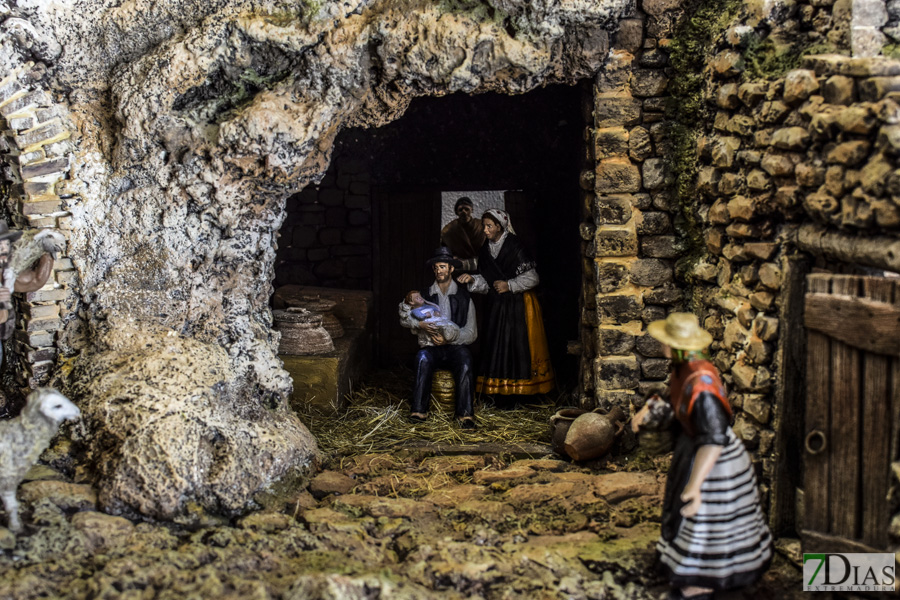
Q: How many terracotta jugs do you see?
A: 2